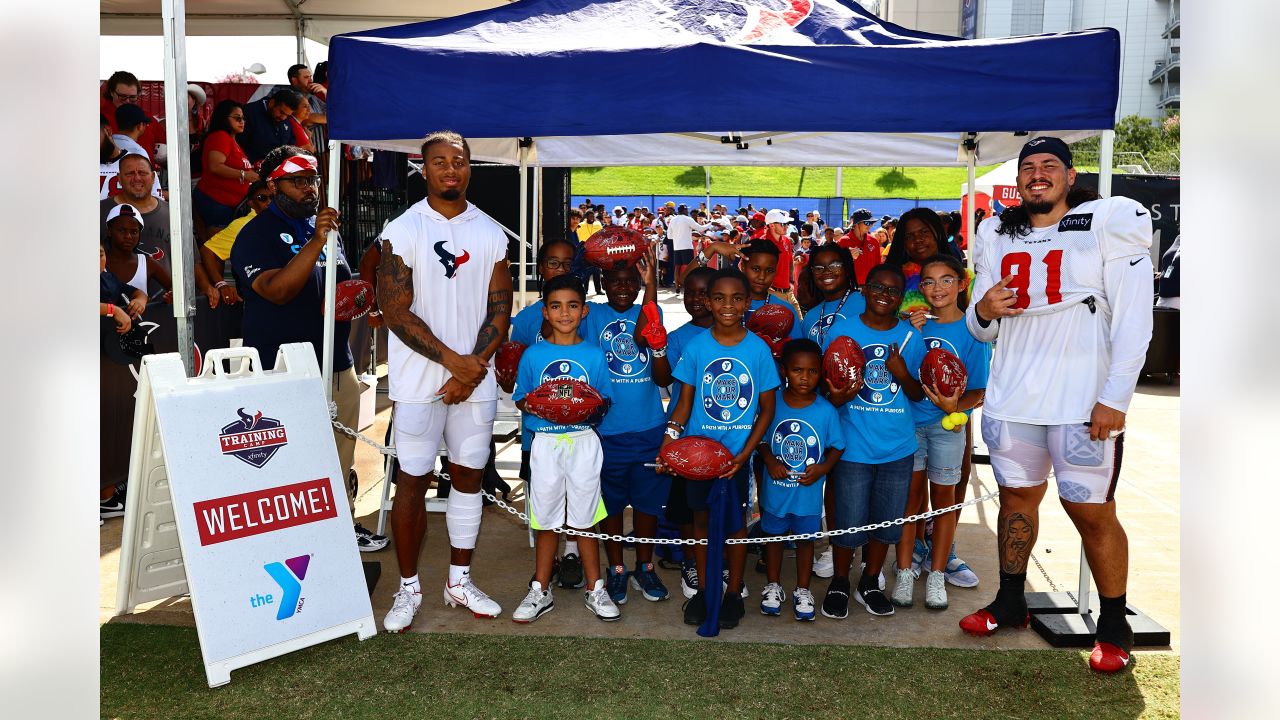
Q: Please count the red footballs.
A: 8